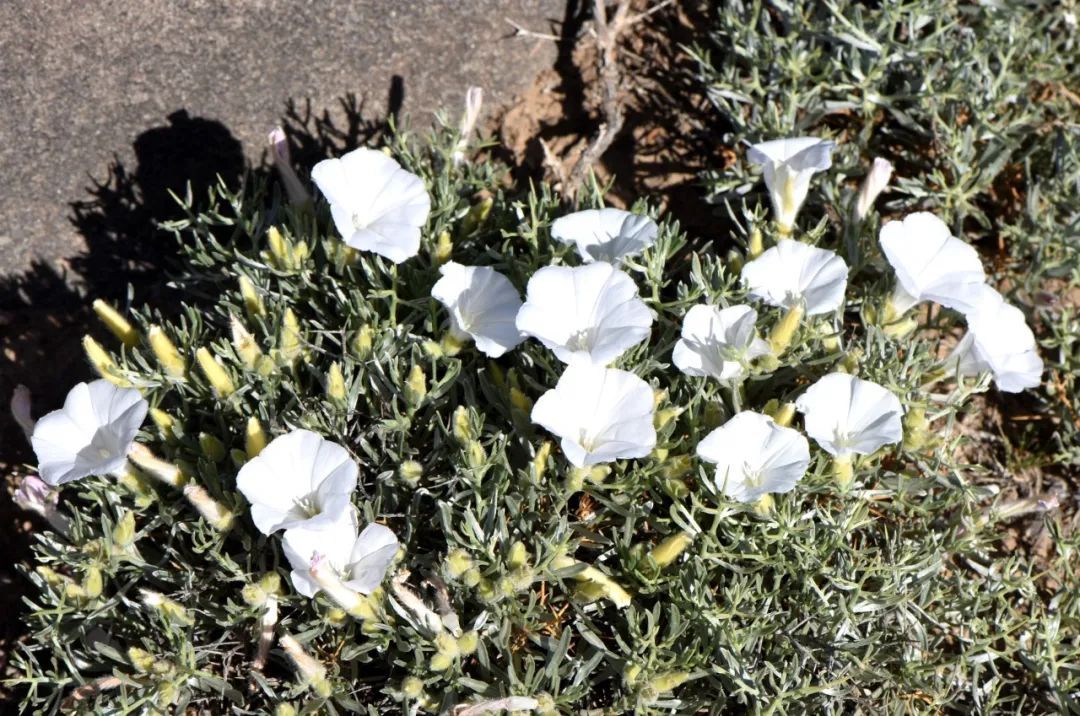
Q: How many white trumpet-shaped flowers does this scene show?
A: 15